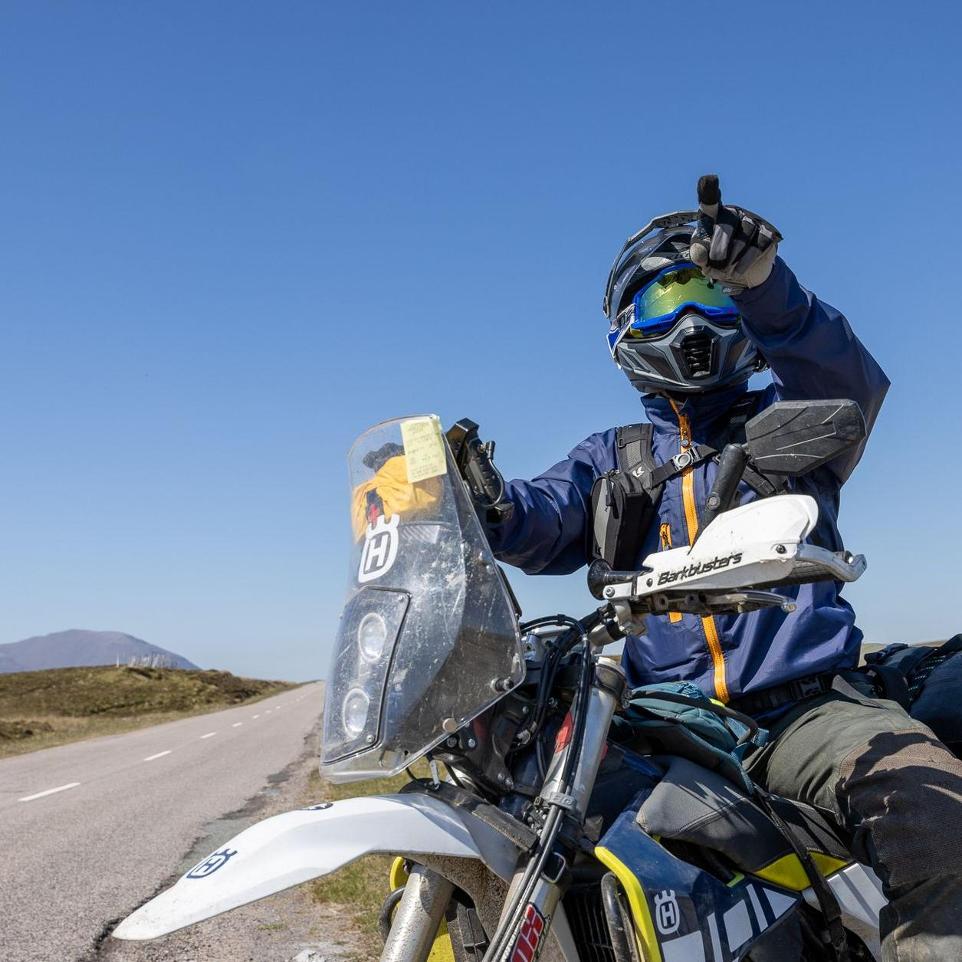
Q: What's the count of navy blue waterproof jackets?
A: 1